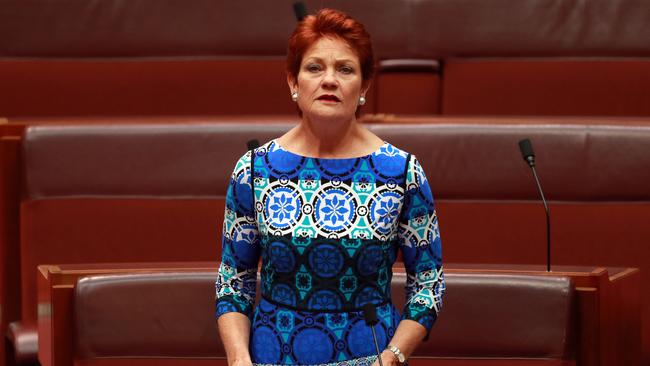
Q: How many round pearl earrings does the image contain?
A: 2